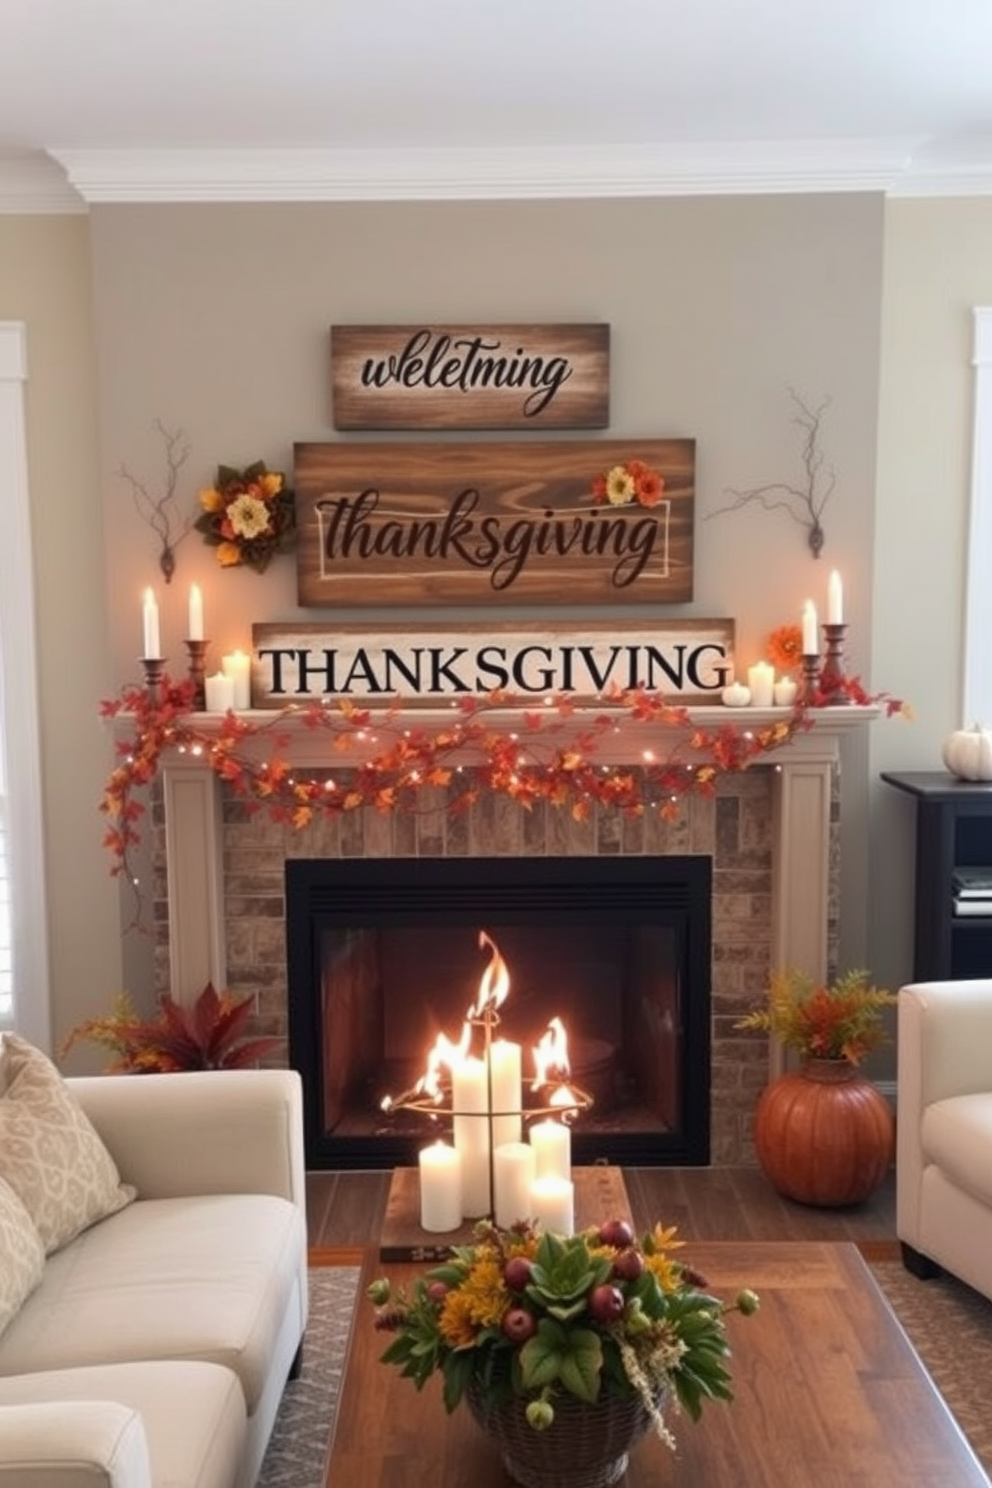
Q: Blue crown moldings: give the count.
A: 0